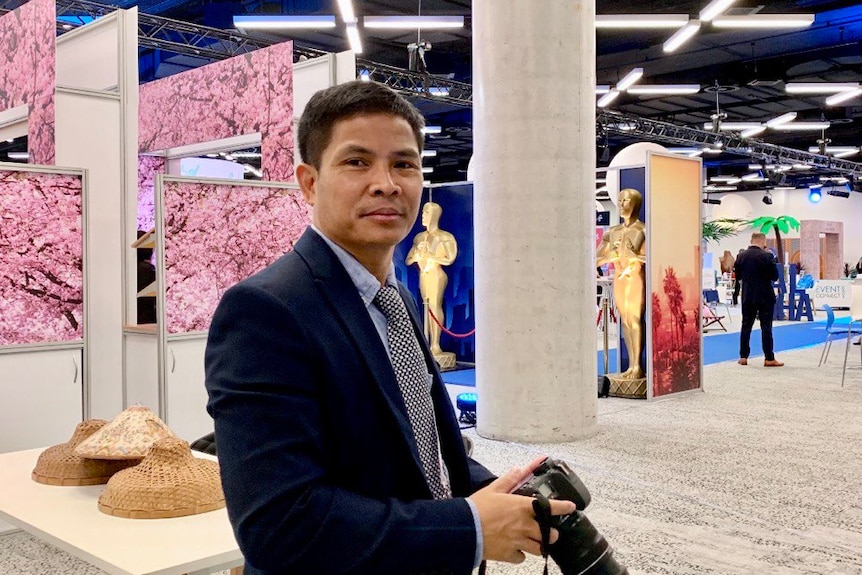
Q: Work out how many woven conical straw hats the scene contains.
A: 3